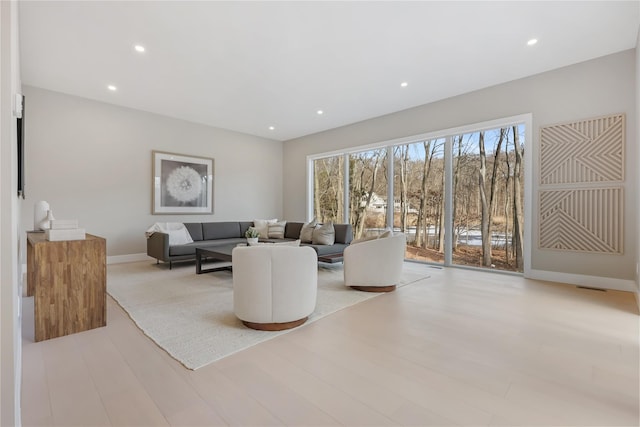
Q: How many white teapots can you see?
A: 0